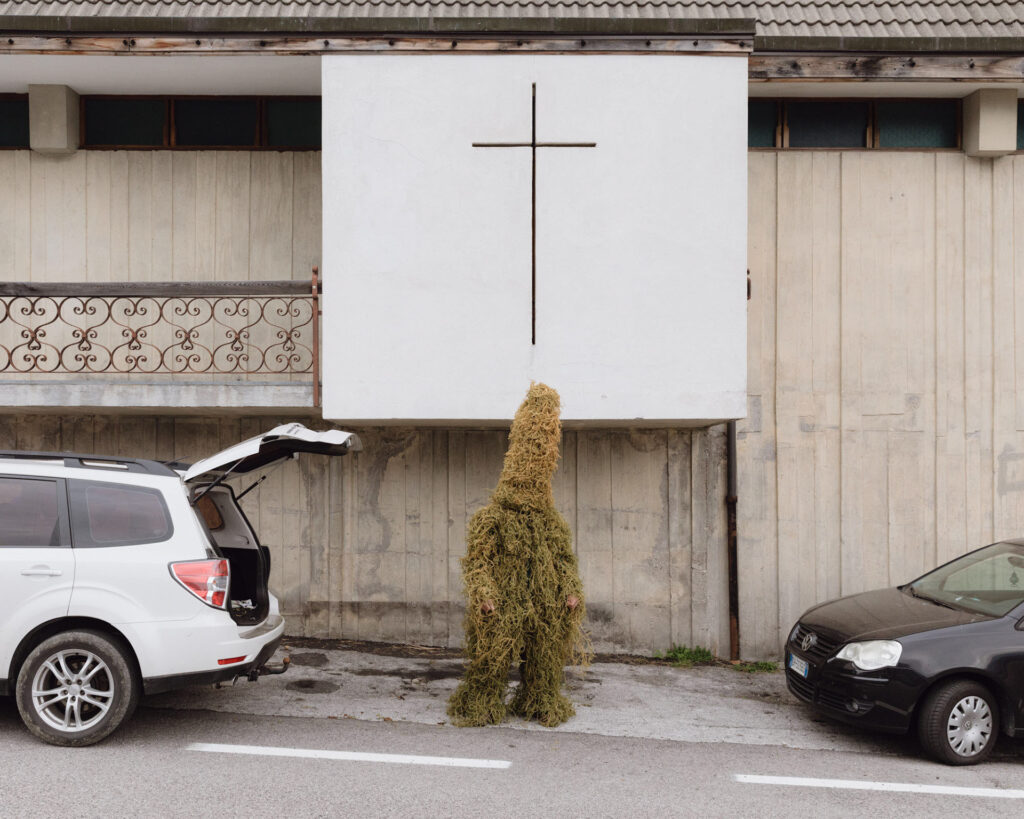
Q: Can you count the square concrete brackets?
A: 2